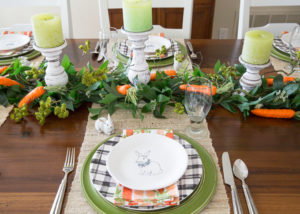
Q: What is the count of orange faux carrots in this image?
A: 8